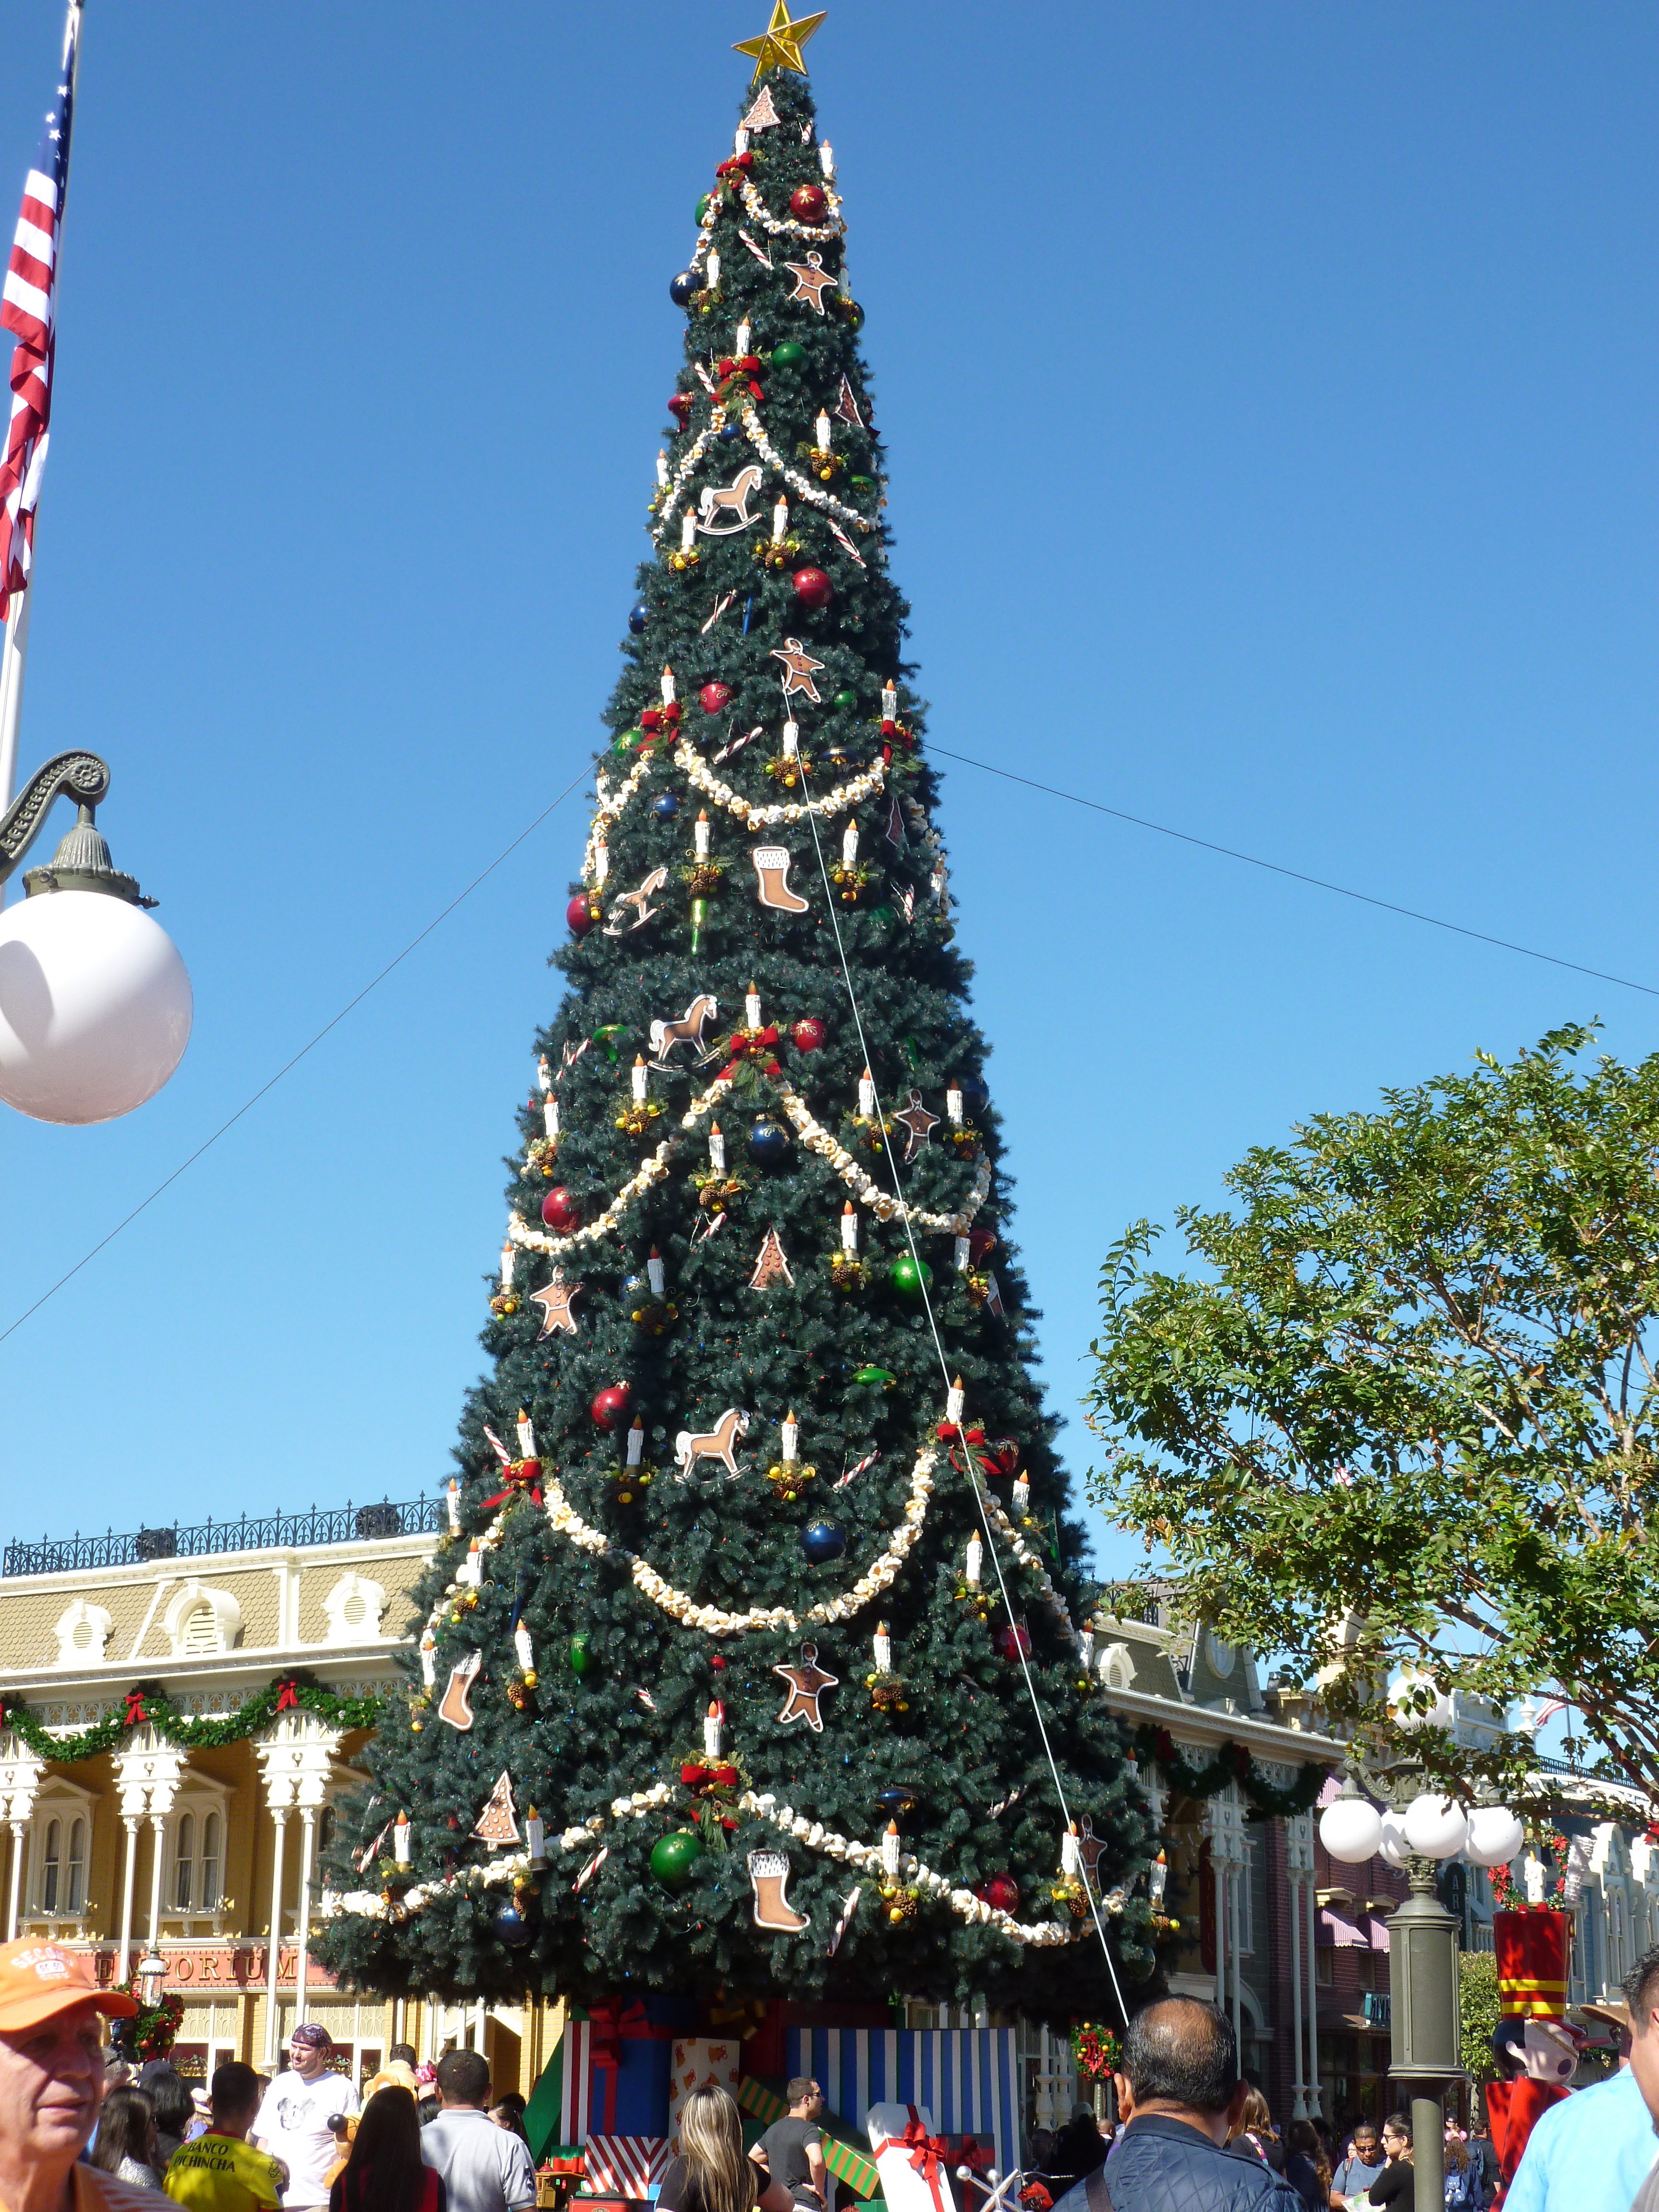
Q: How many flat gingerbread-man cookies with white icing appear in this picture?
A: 6